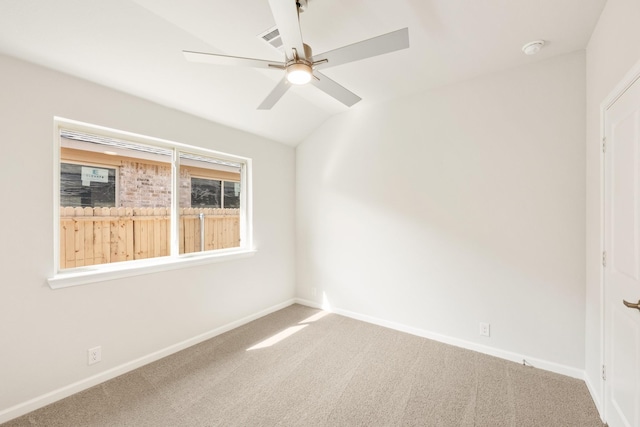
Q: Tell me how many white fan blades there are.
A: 5